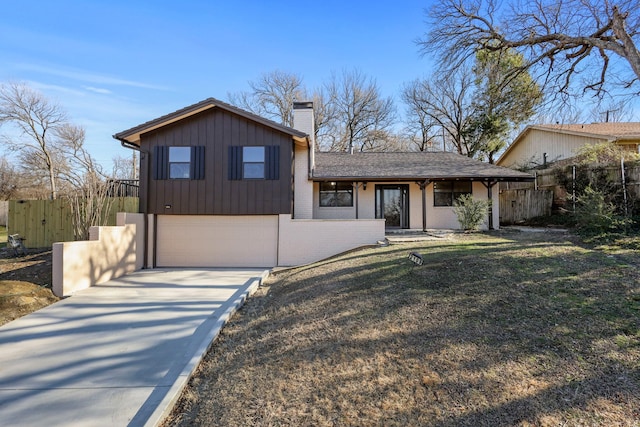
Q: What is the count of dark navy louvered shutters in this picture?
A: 4